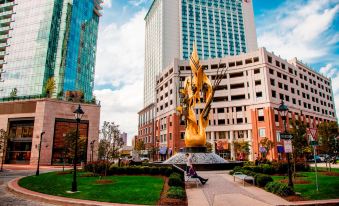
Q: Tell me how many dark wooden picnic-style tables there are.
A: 0